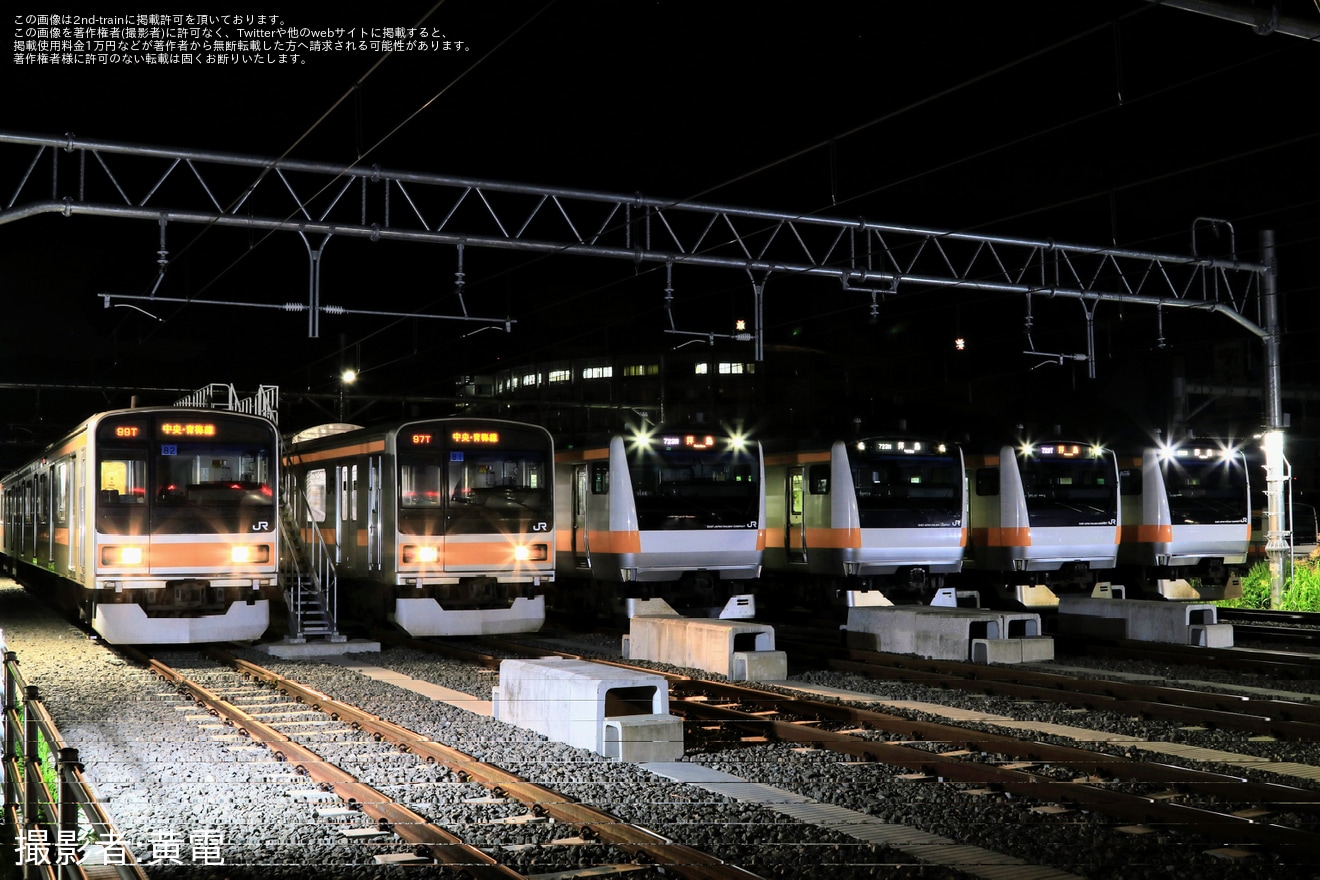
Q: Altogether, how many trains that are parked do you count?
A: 6